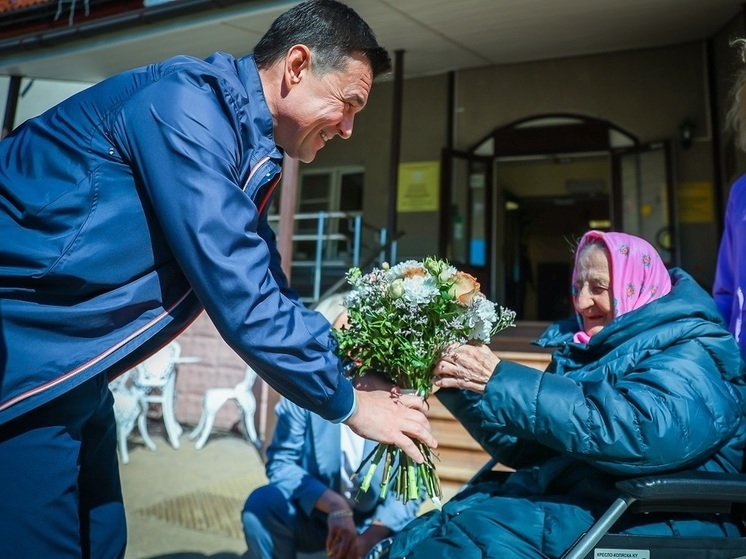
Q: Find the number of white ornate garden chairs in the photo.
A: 3